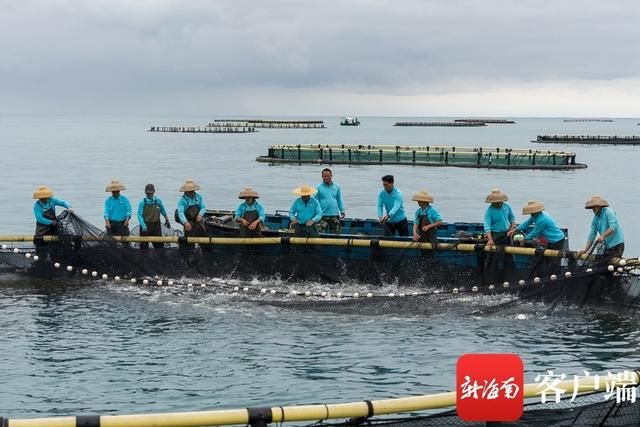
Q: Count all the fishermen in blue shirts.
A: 12